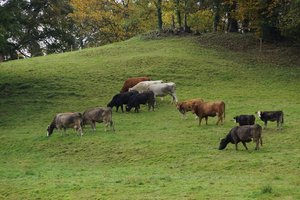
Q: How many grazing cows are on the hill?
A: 12